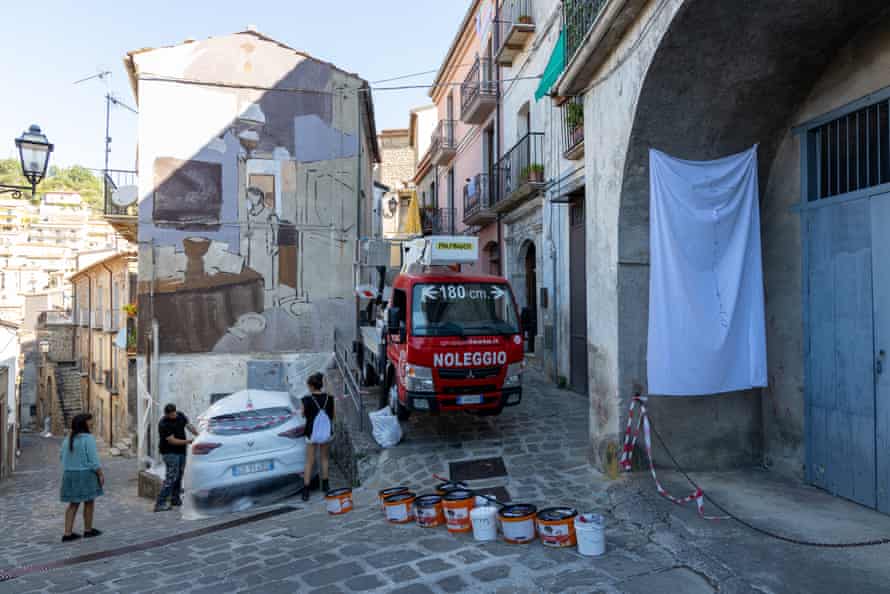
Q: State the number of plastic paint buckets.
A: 11